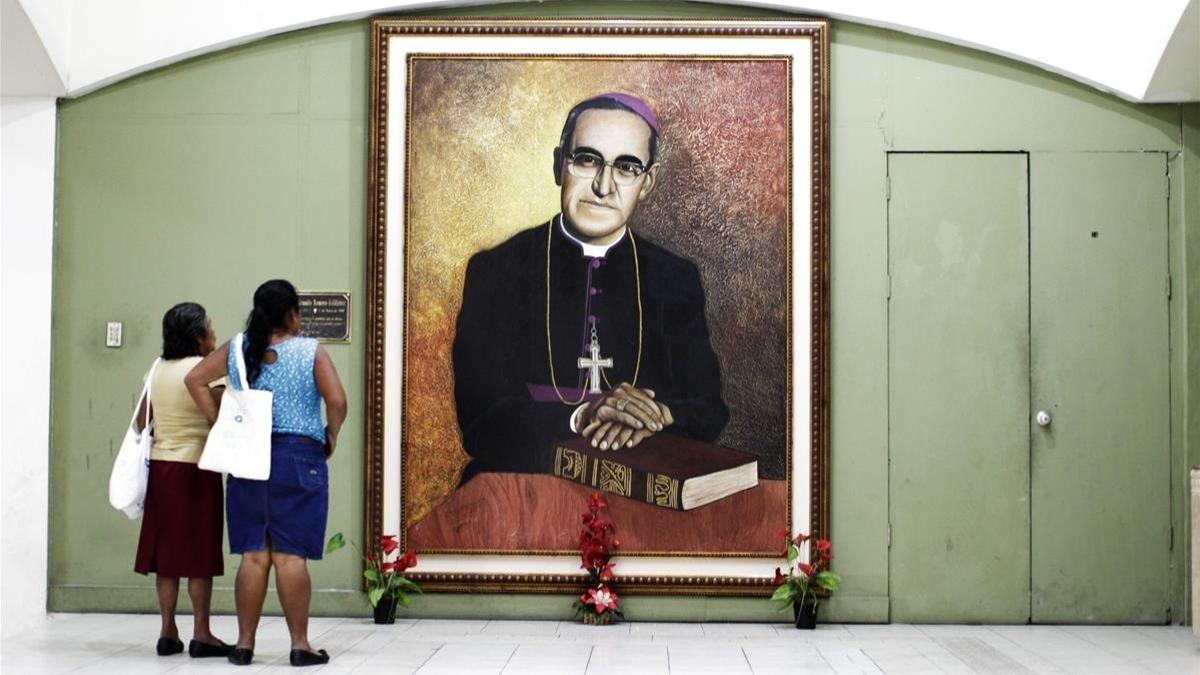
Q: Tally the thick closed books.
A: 1